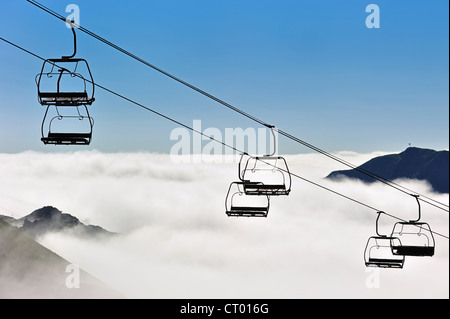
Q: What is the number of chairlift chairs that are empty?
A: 6